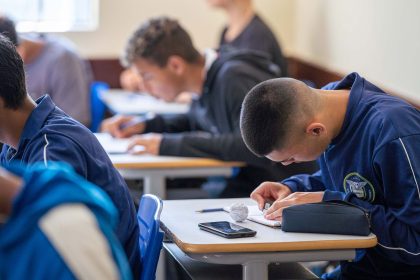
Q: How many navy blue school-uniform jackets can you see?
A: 2